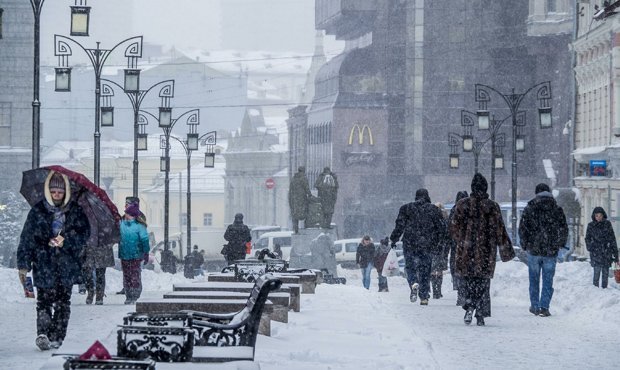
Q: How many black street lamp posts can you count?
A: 8